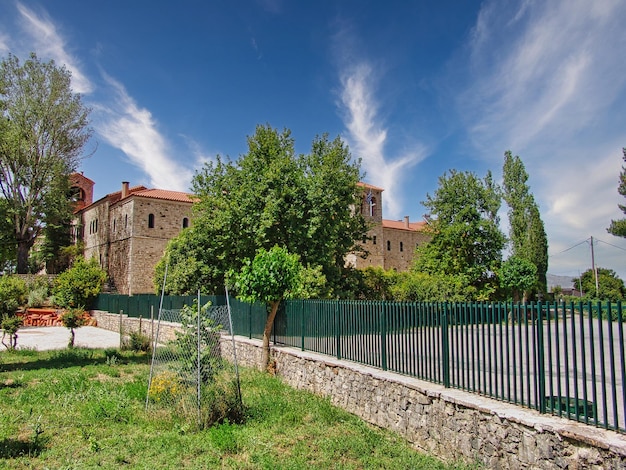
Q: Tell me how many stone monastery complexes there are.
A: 1